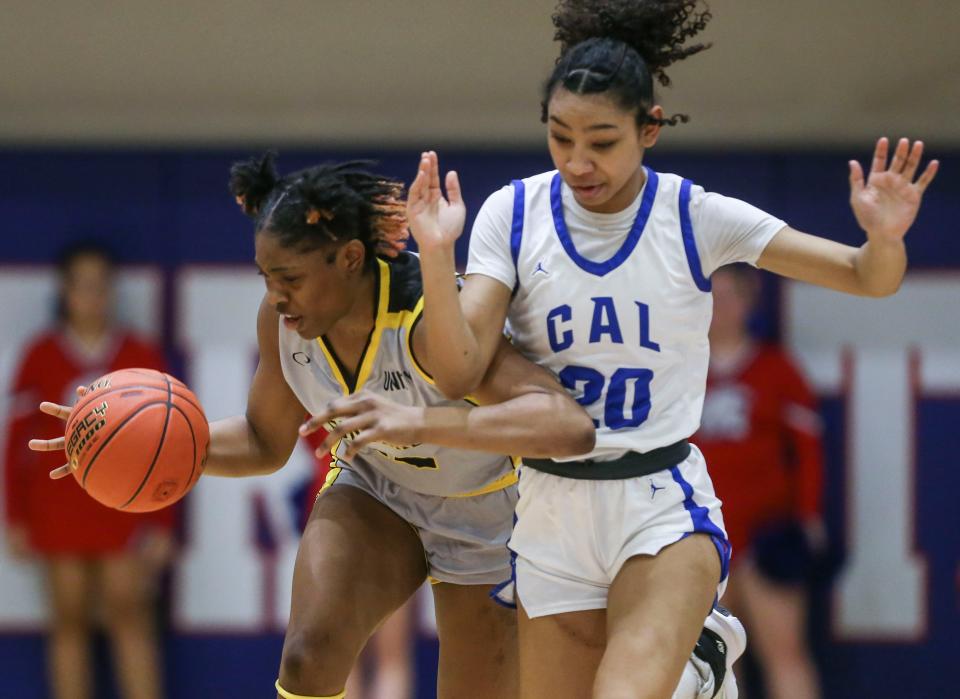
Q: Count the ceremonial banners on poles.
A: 0